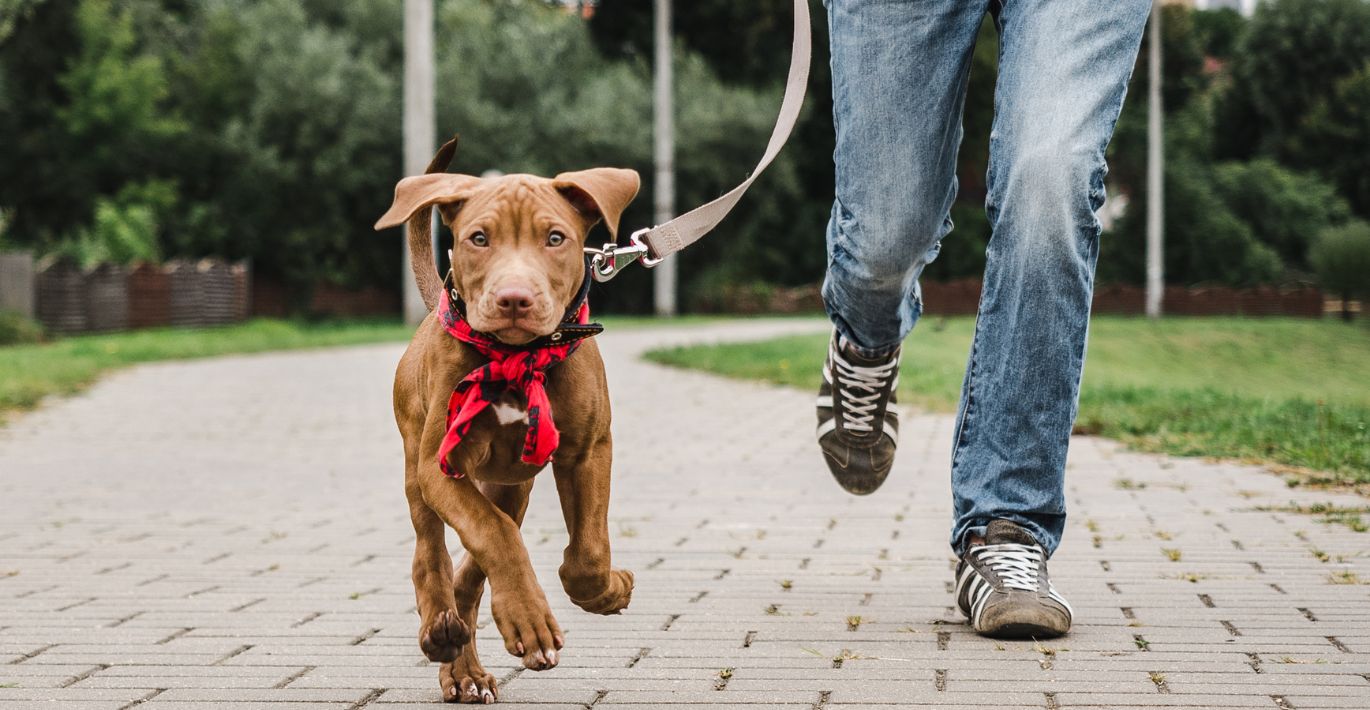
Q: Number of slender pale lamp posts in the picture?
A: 3